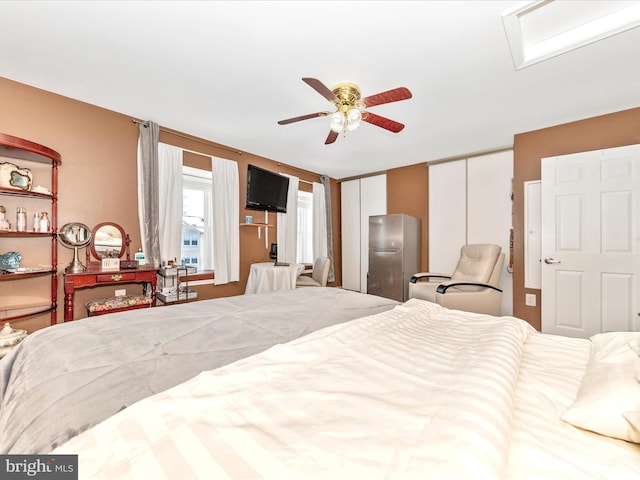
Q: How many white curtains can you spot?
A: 4